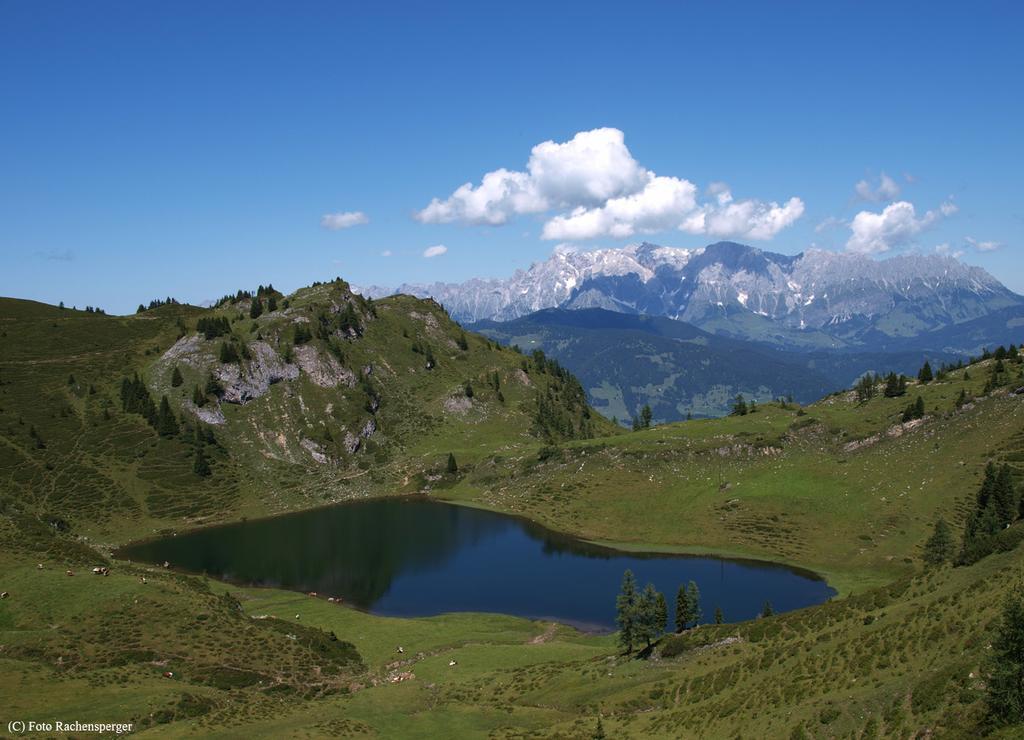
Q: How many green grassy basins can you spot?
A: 1